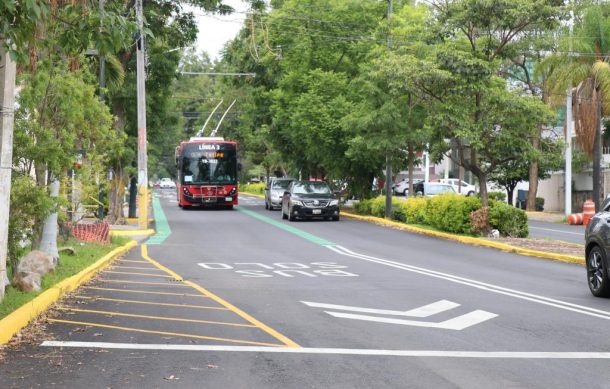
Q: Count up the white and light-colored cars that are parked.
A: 3